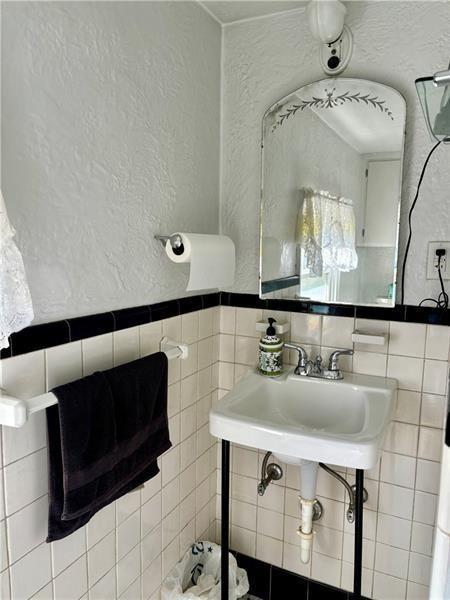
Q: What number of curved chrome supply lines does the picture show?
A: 2